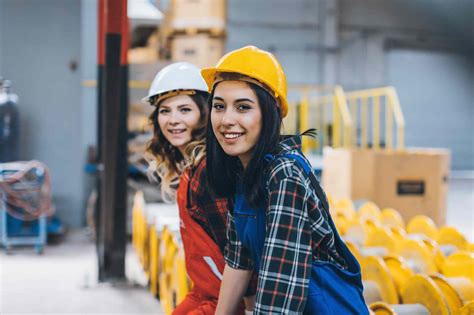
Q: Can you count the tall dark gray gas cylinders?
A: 1